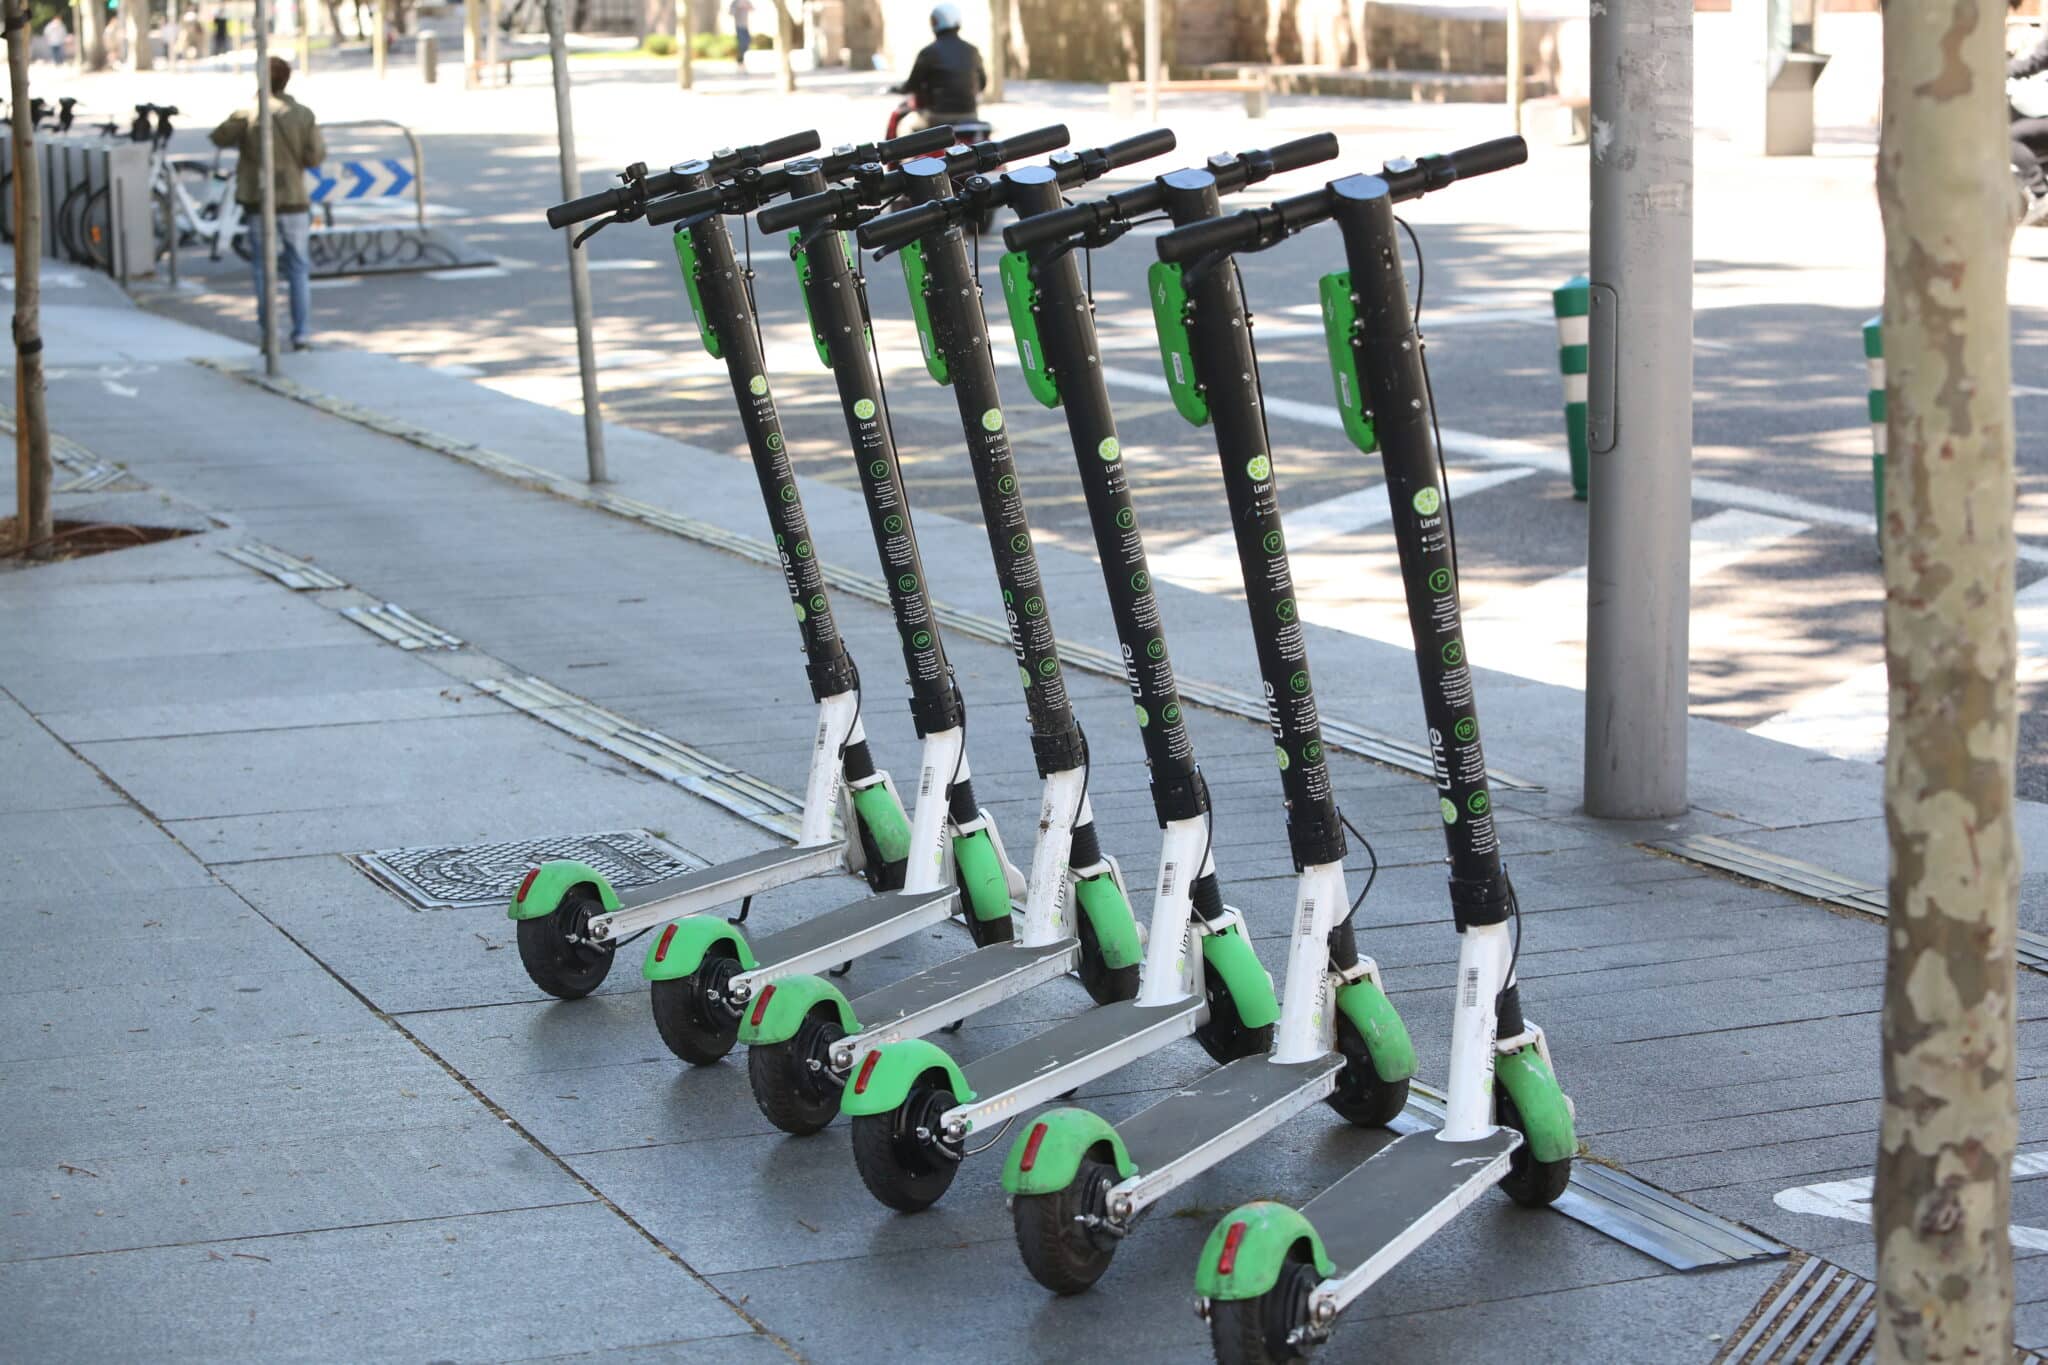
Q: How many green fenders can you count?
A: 12